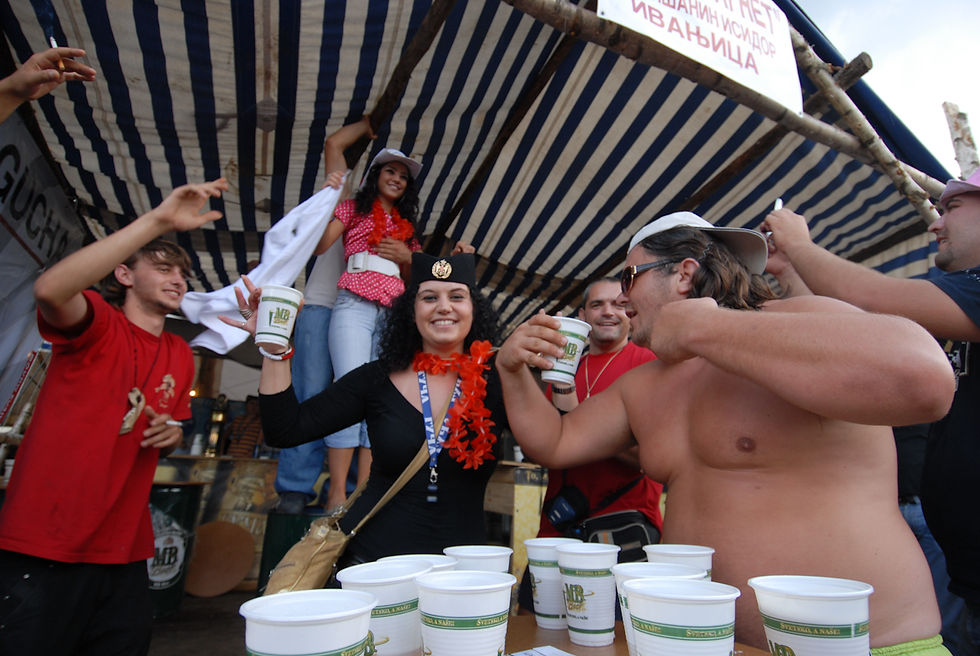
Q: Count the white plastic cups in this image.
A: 13